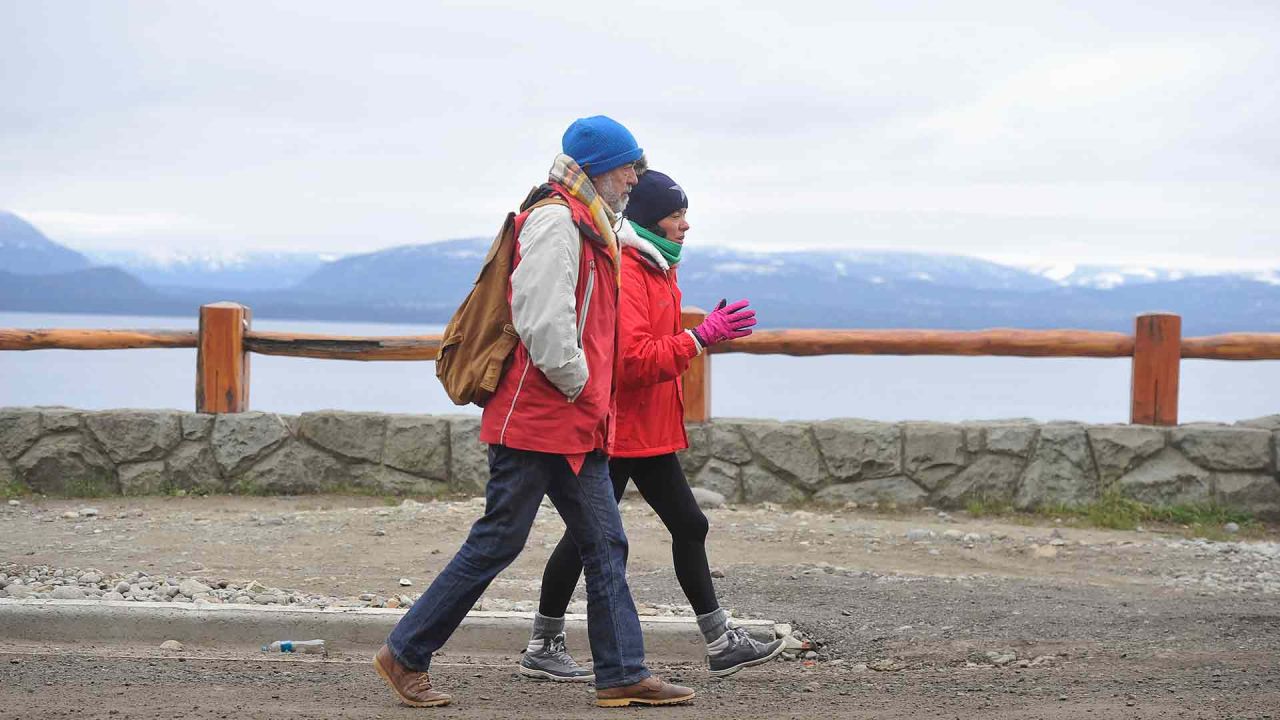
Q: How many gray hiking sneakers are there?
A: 2